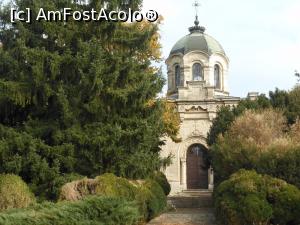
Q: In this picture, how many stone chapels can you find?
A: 1